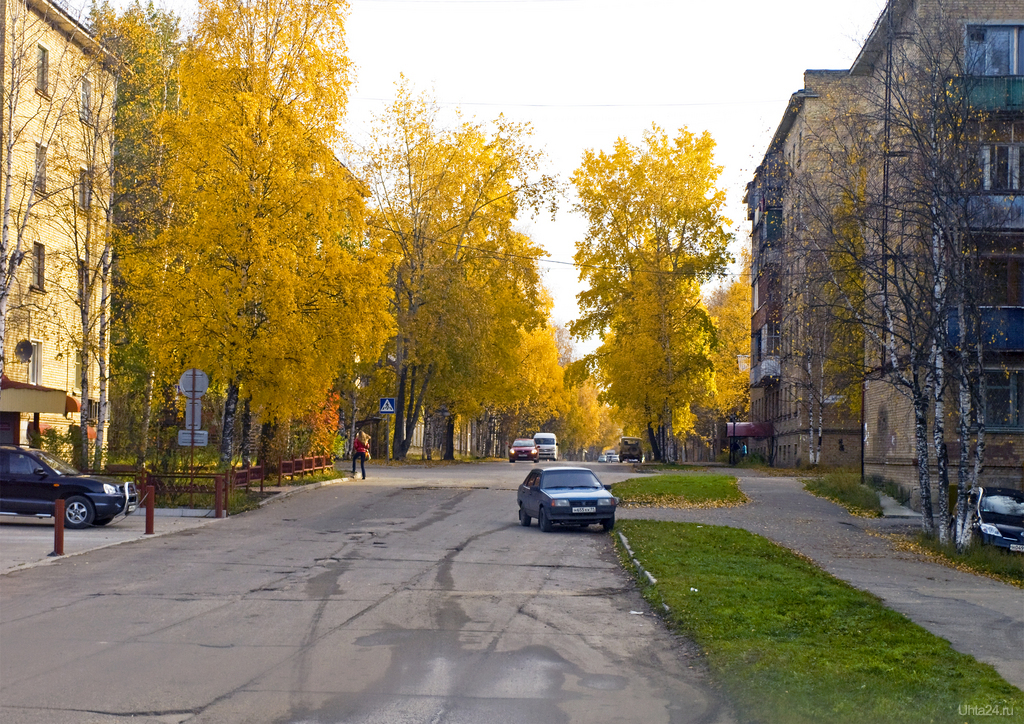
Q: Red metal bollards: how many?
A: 3